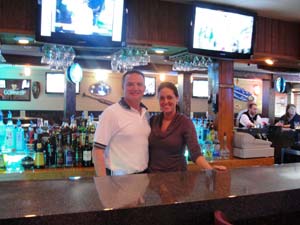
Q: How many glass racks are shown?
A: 3